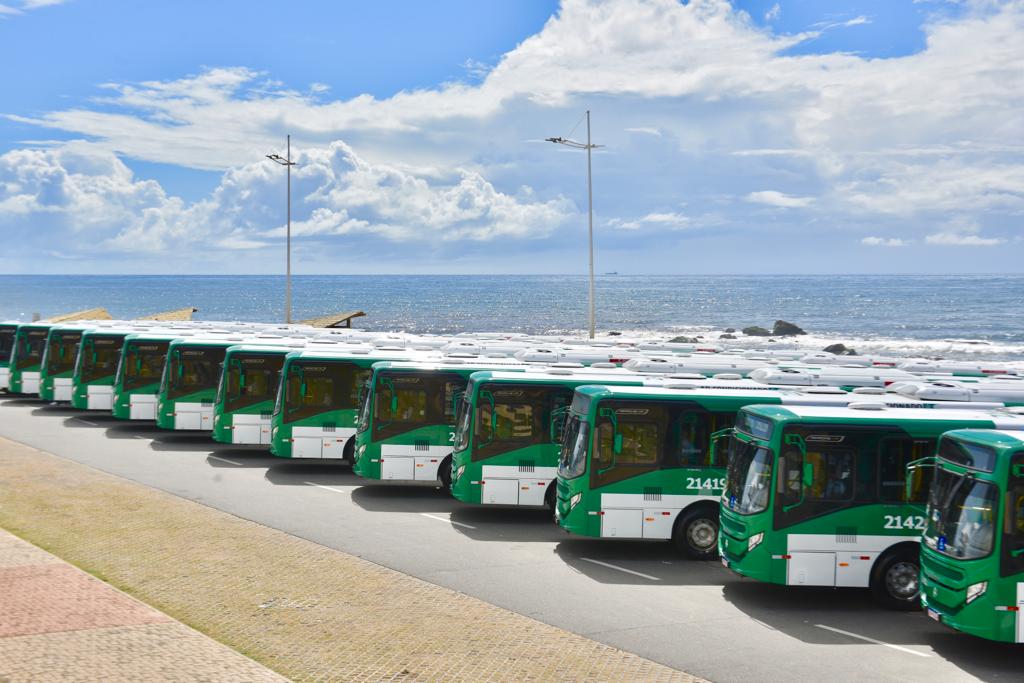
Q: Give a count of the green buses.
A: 13